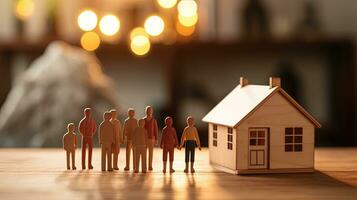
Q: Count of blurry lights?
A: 11